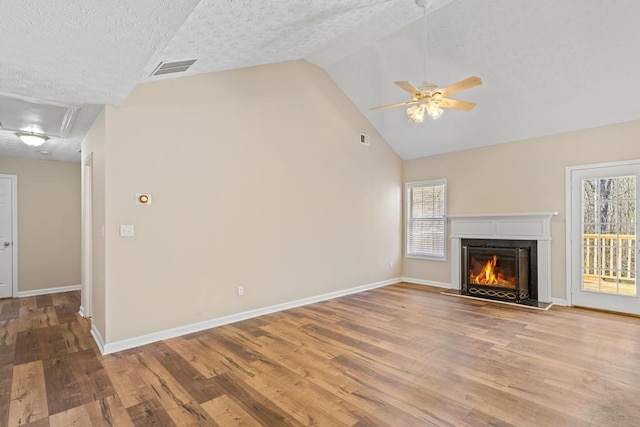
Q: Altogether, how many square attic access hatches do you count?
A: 1